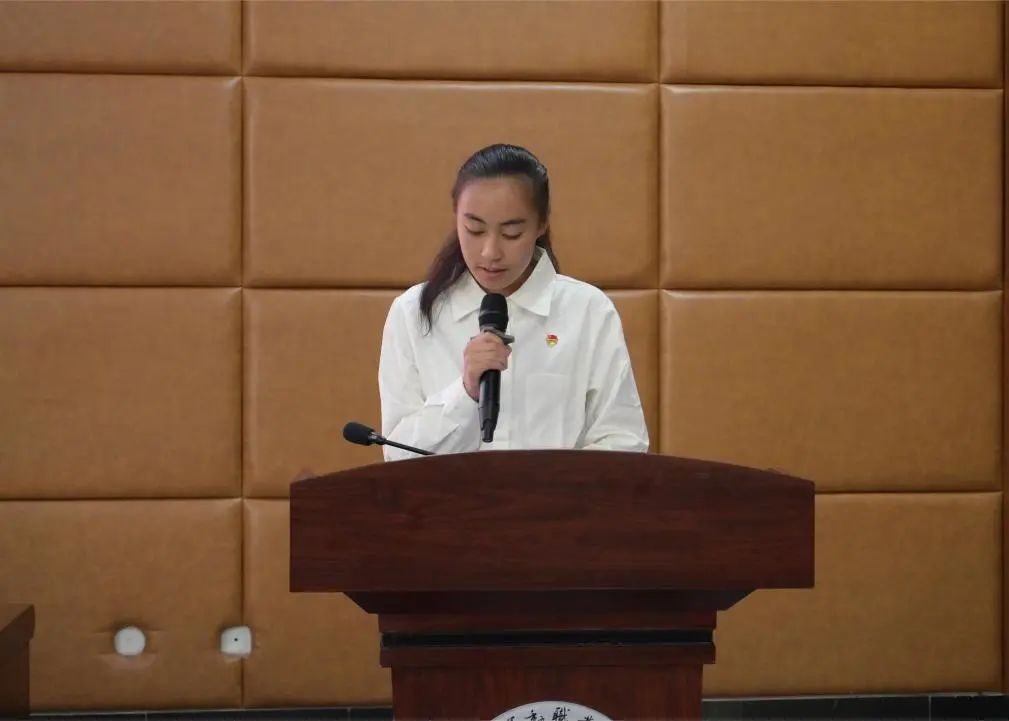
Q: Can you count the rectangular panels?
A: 12